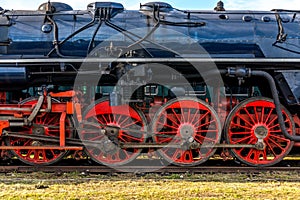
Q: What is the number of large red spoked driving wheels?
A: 4